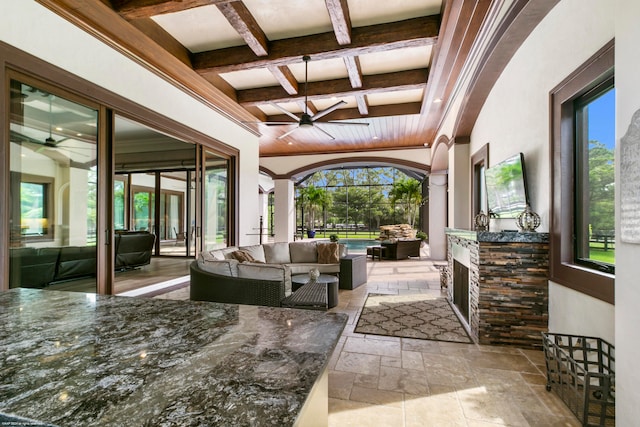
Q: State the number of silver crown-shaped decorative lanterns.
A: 2